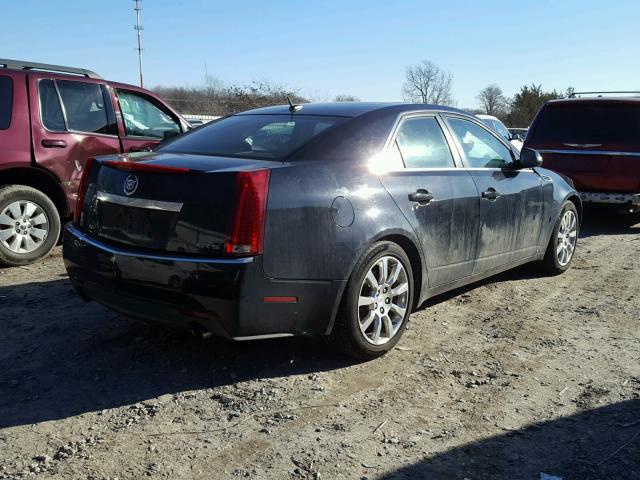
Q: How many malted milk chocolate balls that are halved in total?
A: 0